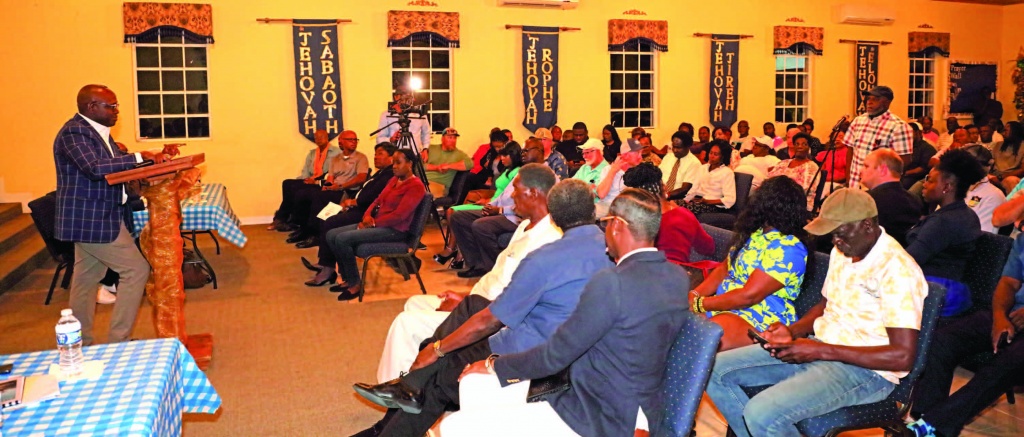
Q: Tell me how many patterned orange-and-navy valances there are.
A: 5